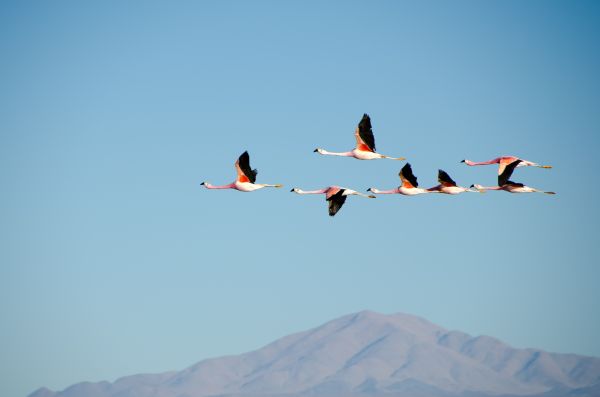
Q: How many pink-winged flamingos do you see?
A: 7